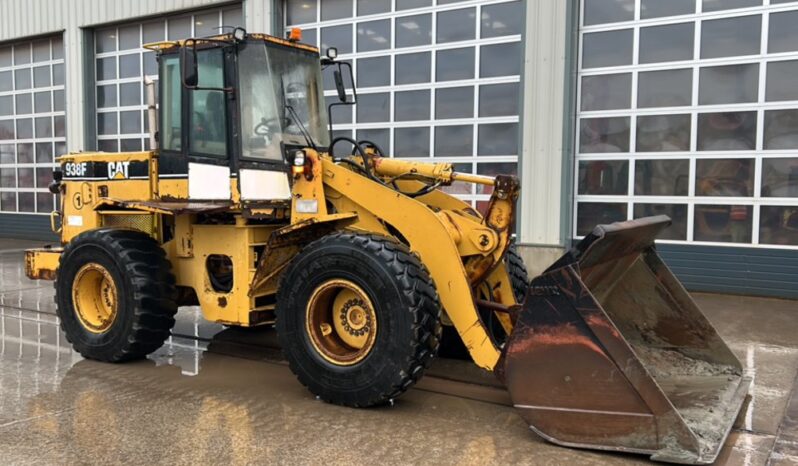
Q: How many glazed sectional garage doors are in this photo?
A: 4